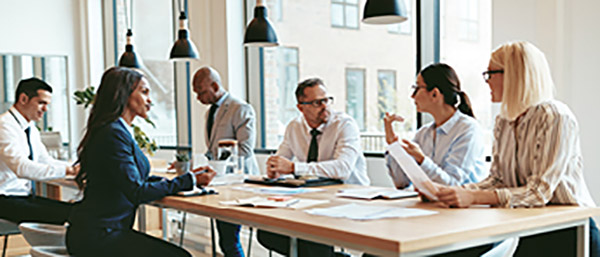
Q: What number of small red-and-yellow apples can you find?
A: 0